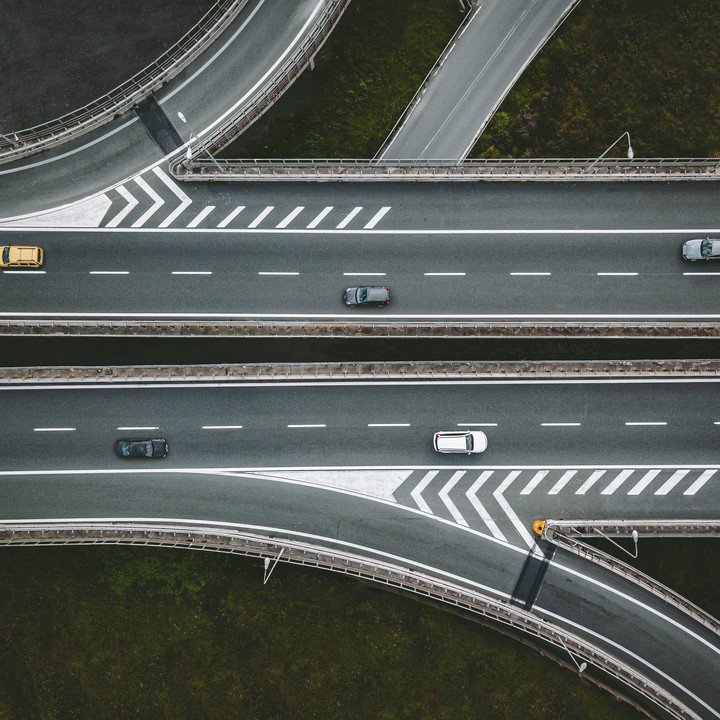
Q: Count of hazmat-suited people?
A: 0